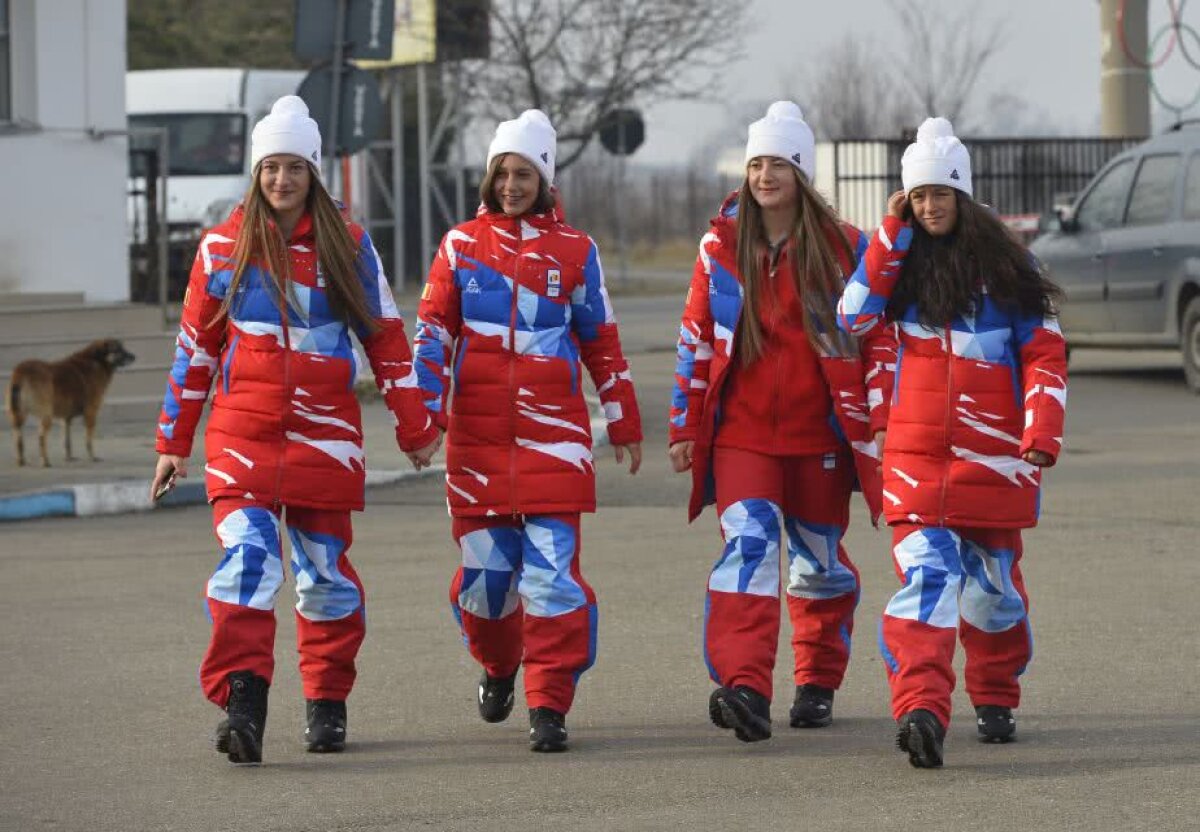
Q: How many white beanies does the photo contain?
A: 4